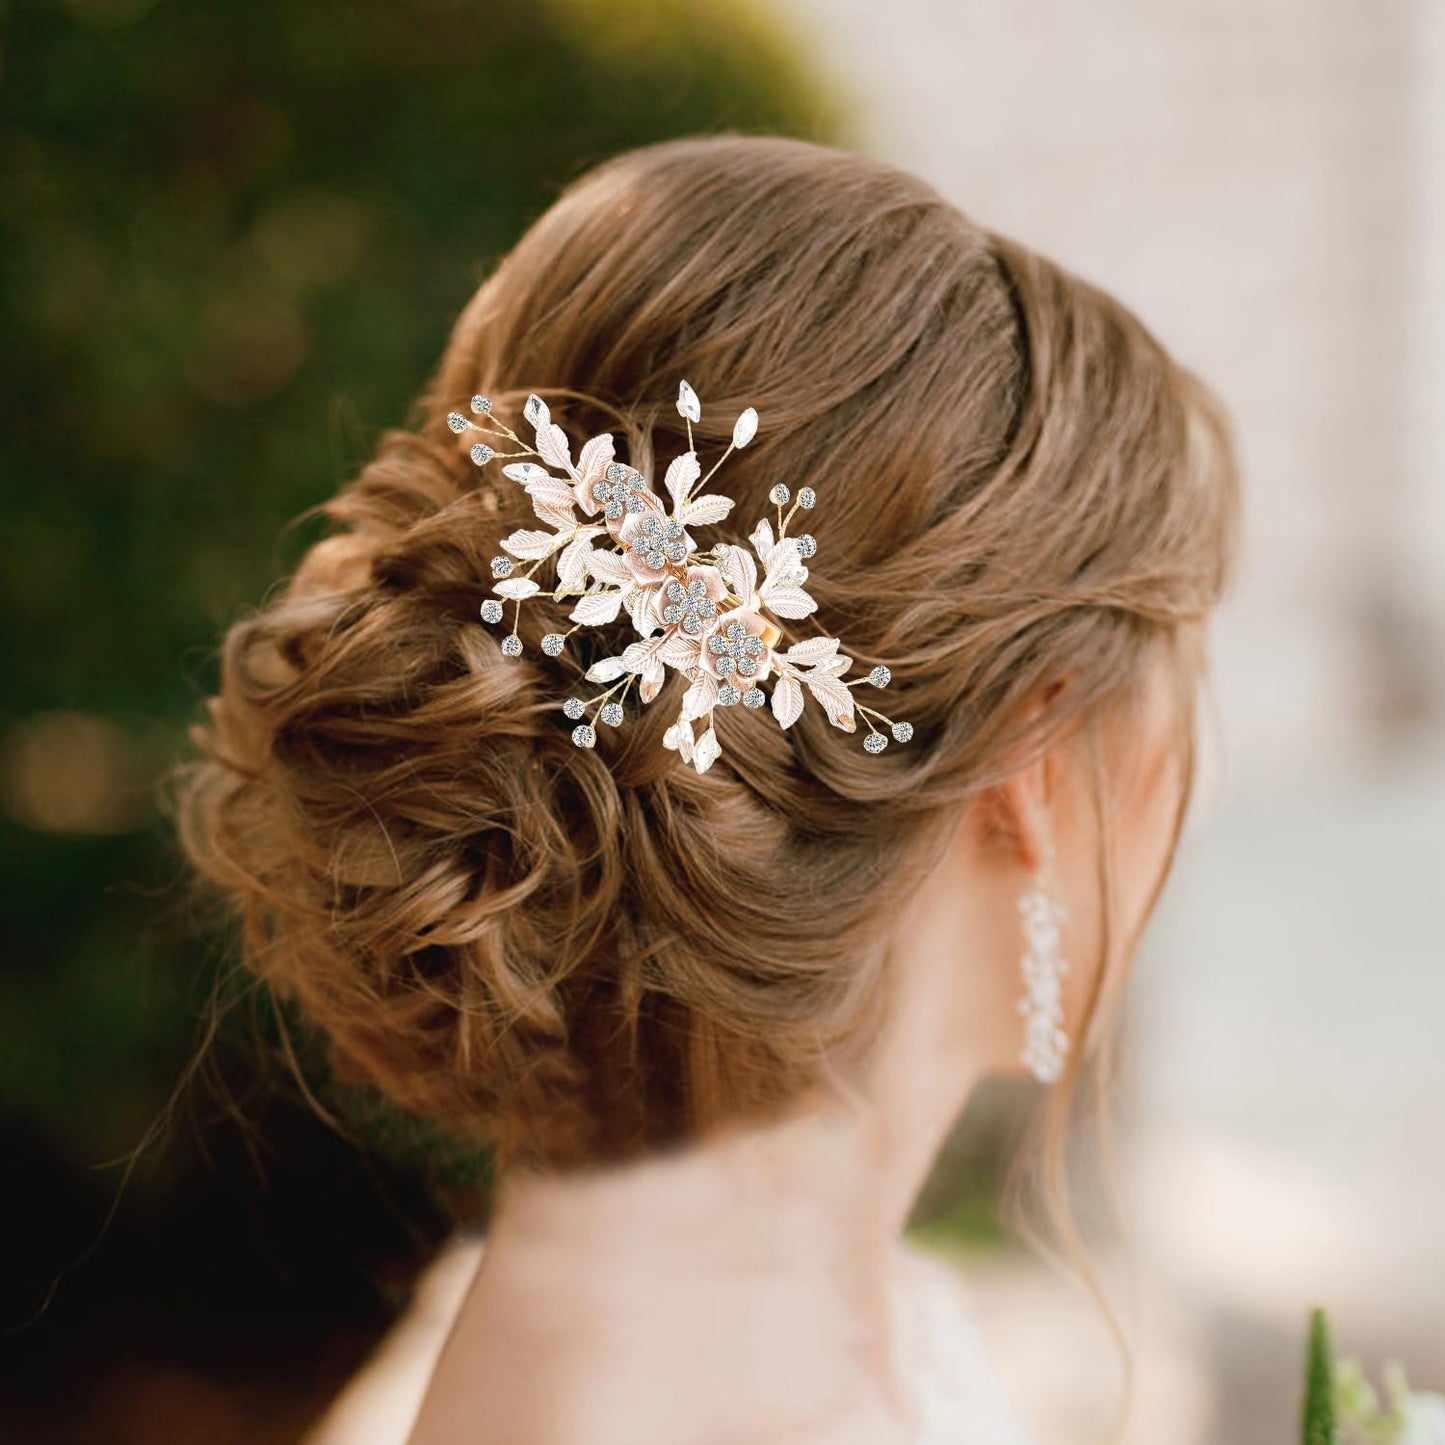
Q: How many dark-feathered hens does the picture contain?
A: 0